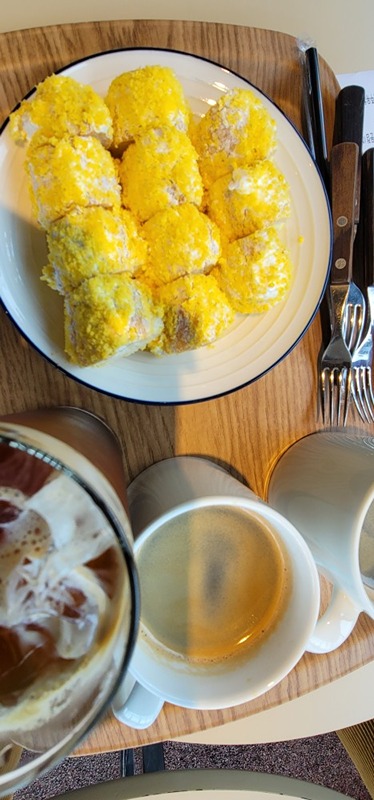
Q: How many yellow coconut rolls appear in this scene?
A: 11